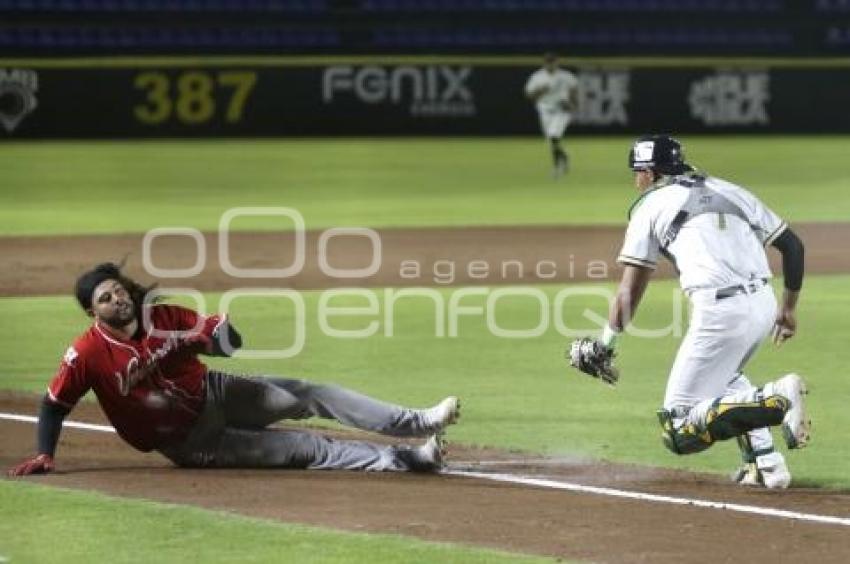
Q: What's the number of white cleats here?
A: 4